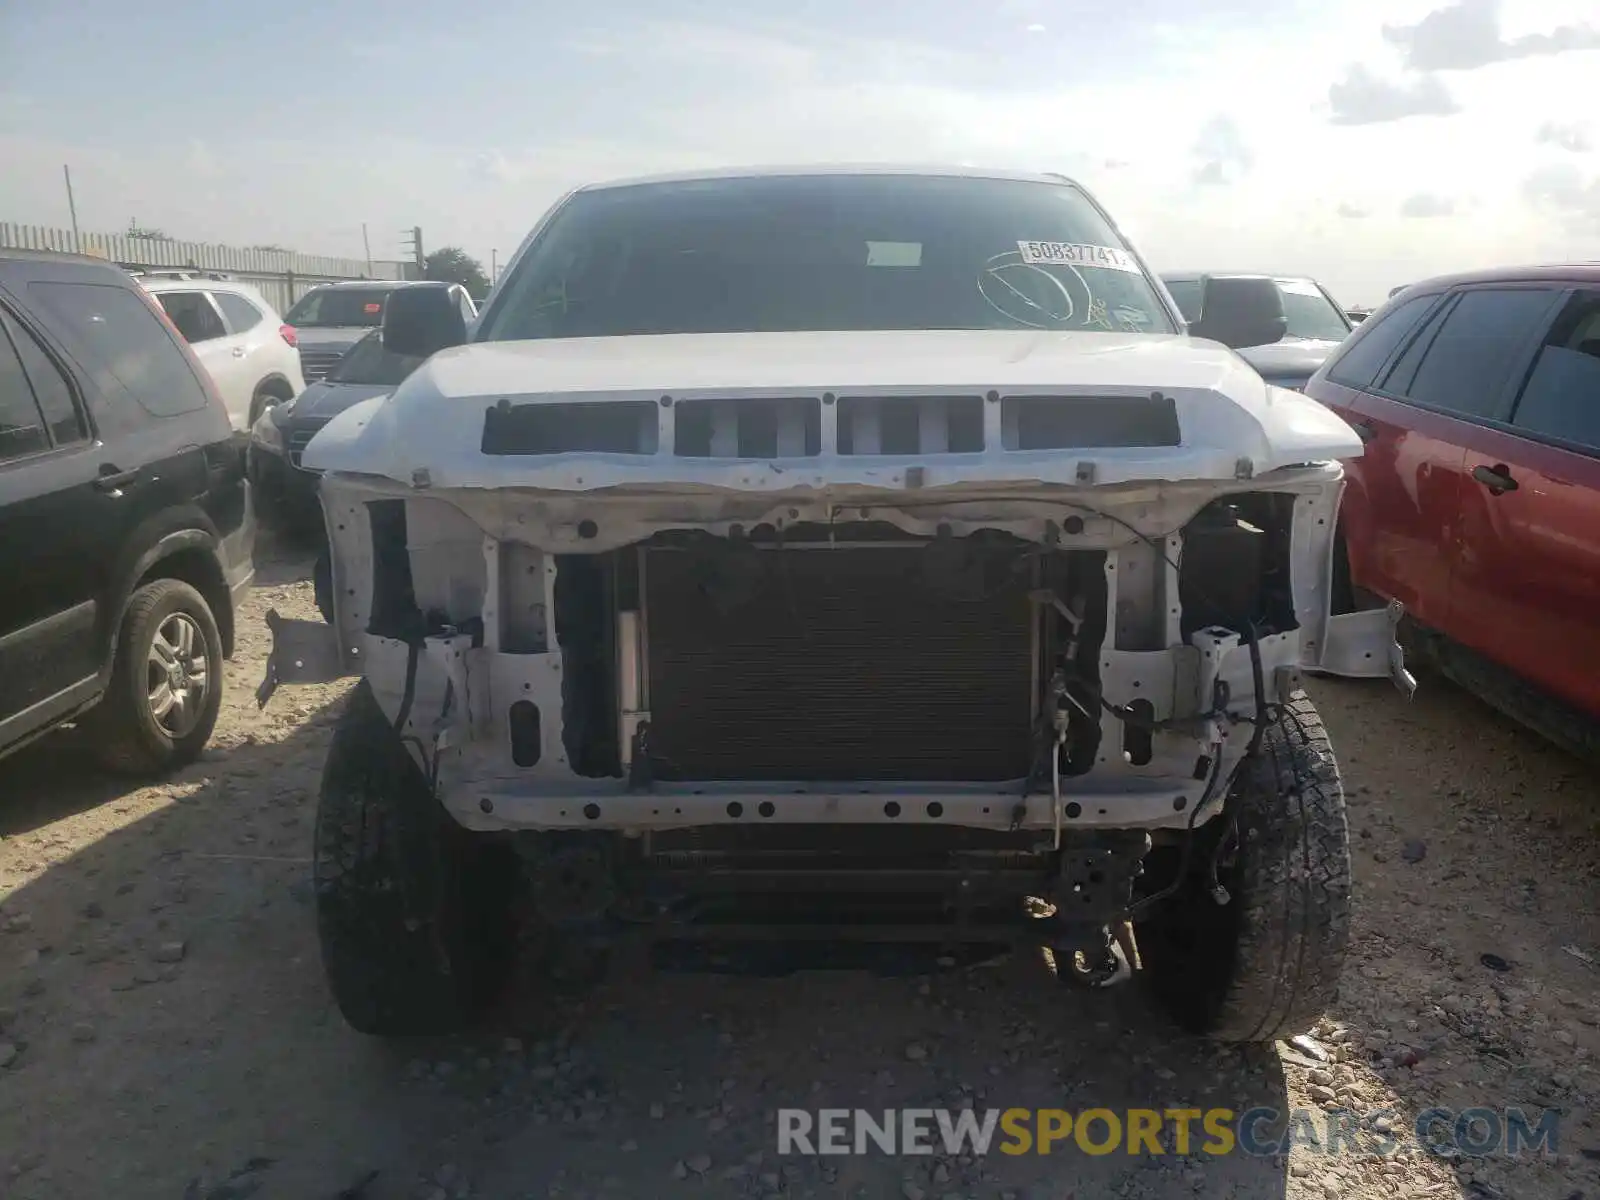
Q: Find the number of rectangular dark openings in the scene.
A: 4